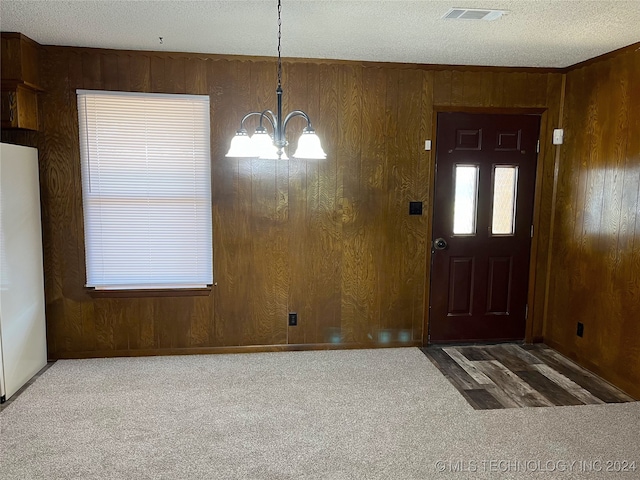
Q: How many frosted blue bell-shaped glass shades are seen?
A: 0